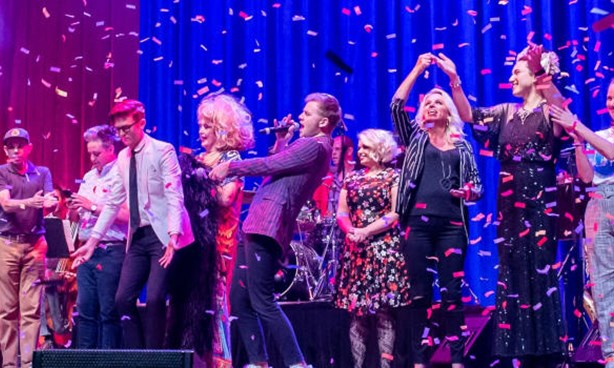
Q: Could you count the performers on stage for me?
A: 10